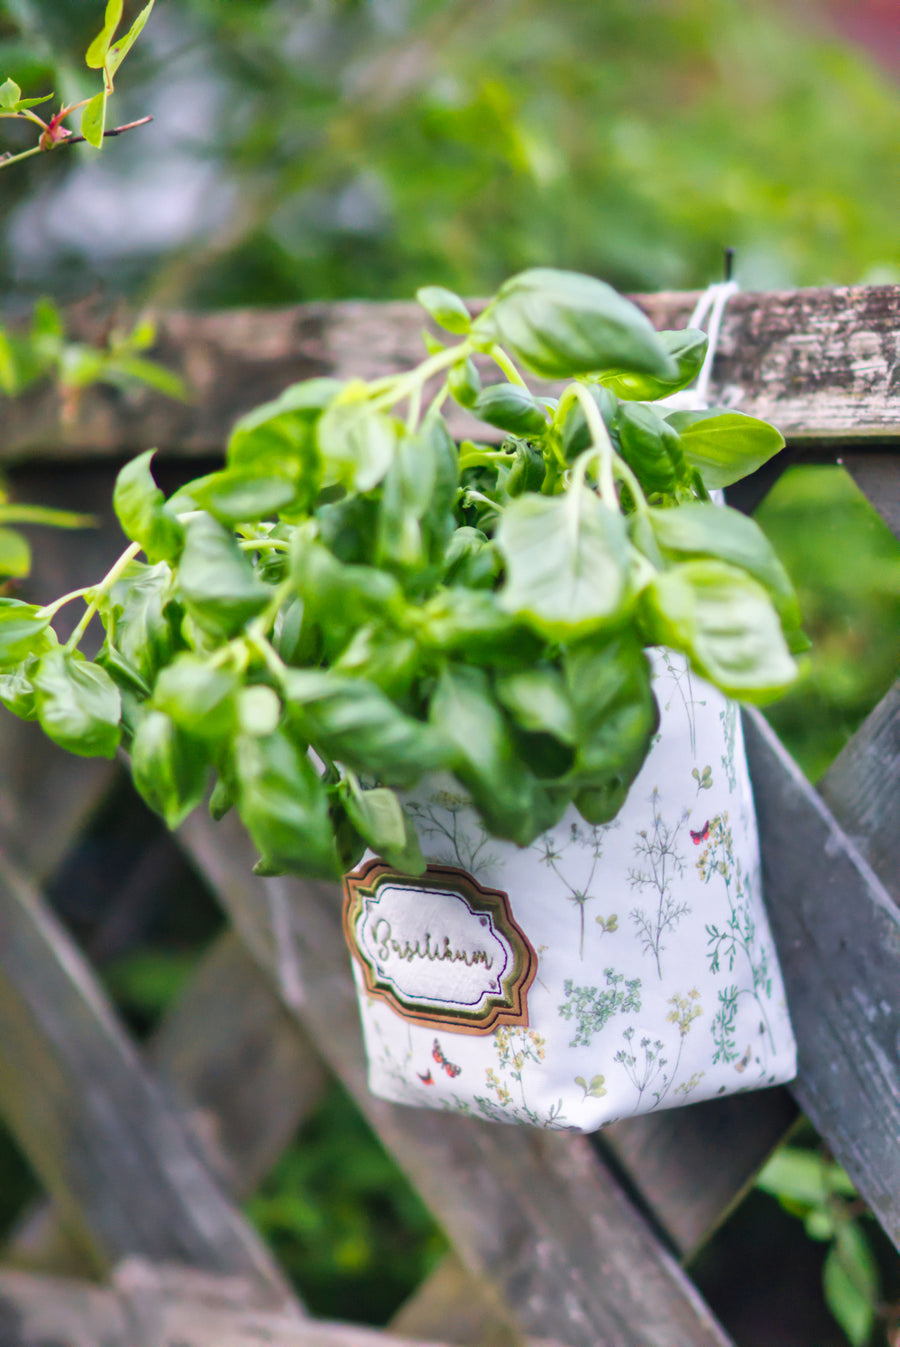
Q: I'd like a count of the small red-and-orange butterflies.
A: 3